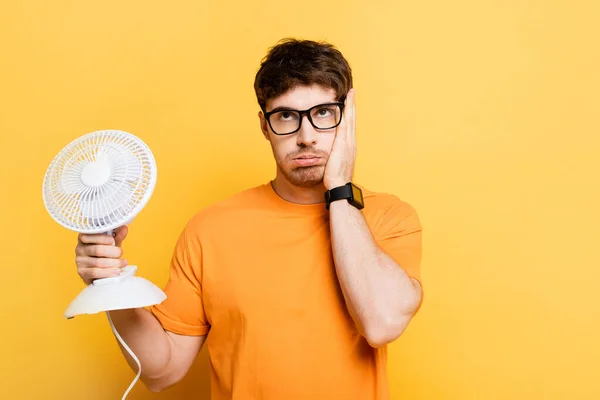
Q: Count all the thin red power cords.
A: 0